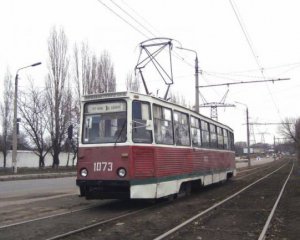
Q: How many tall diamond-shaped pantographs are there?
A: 1